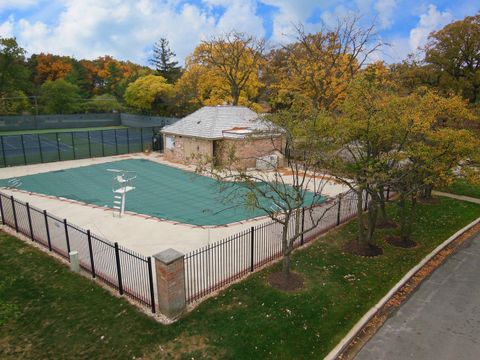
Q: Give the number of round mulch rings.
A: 5